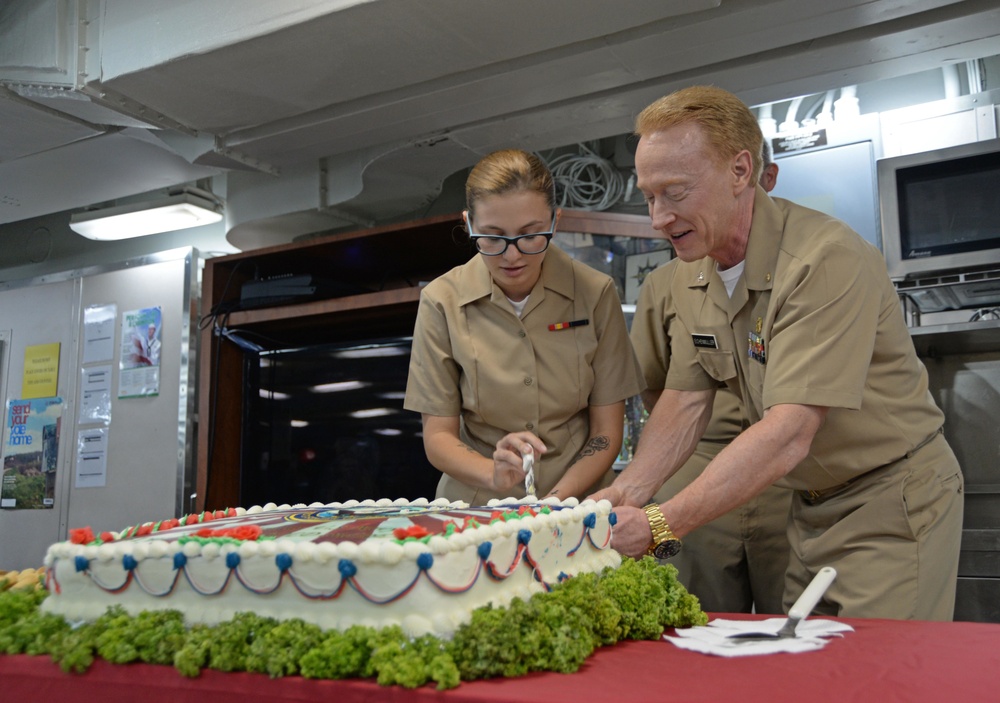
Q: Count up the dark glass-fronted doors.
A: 1